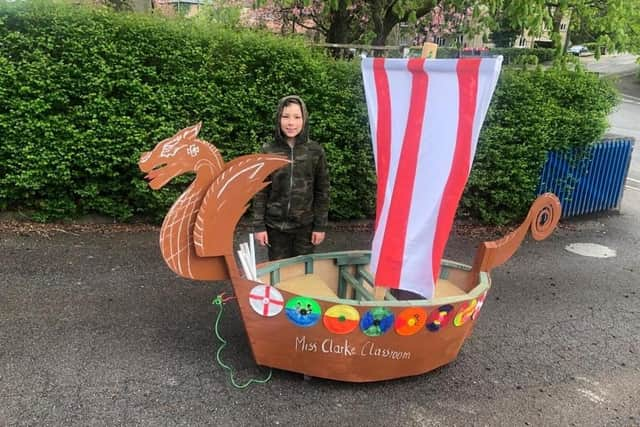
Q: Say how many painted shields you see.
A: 8